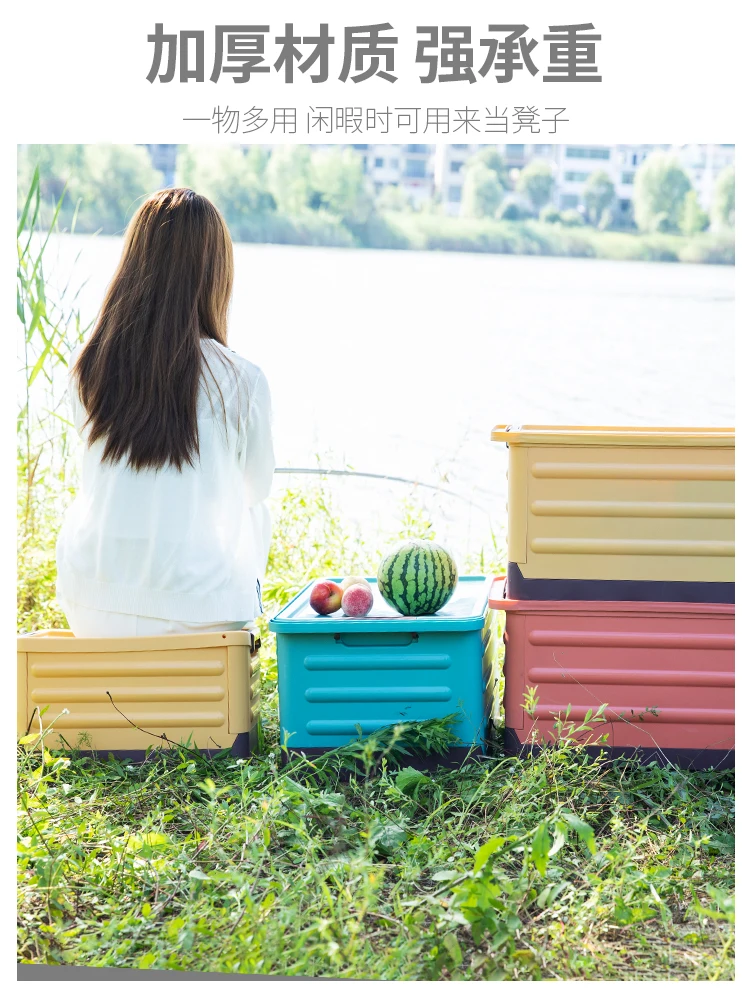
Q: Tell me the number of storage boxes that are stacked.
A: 2